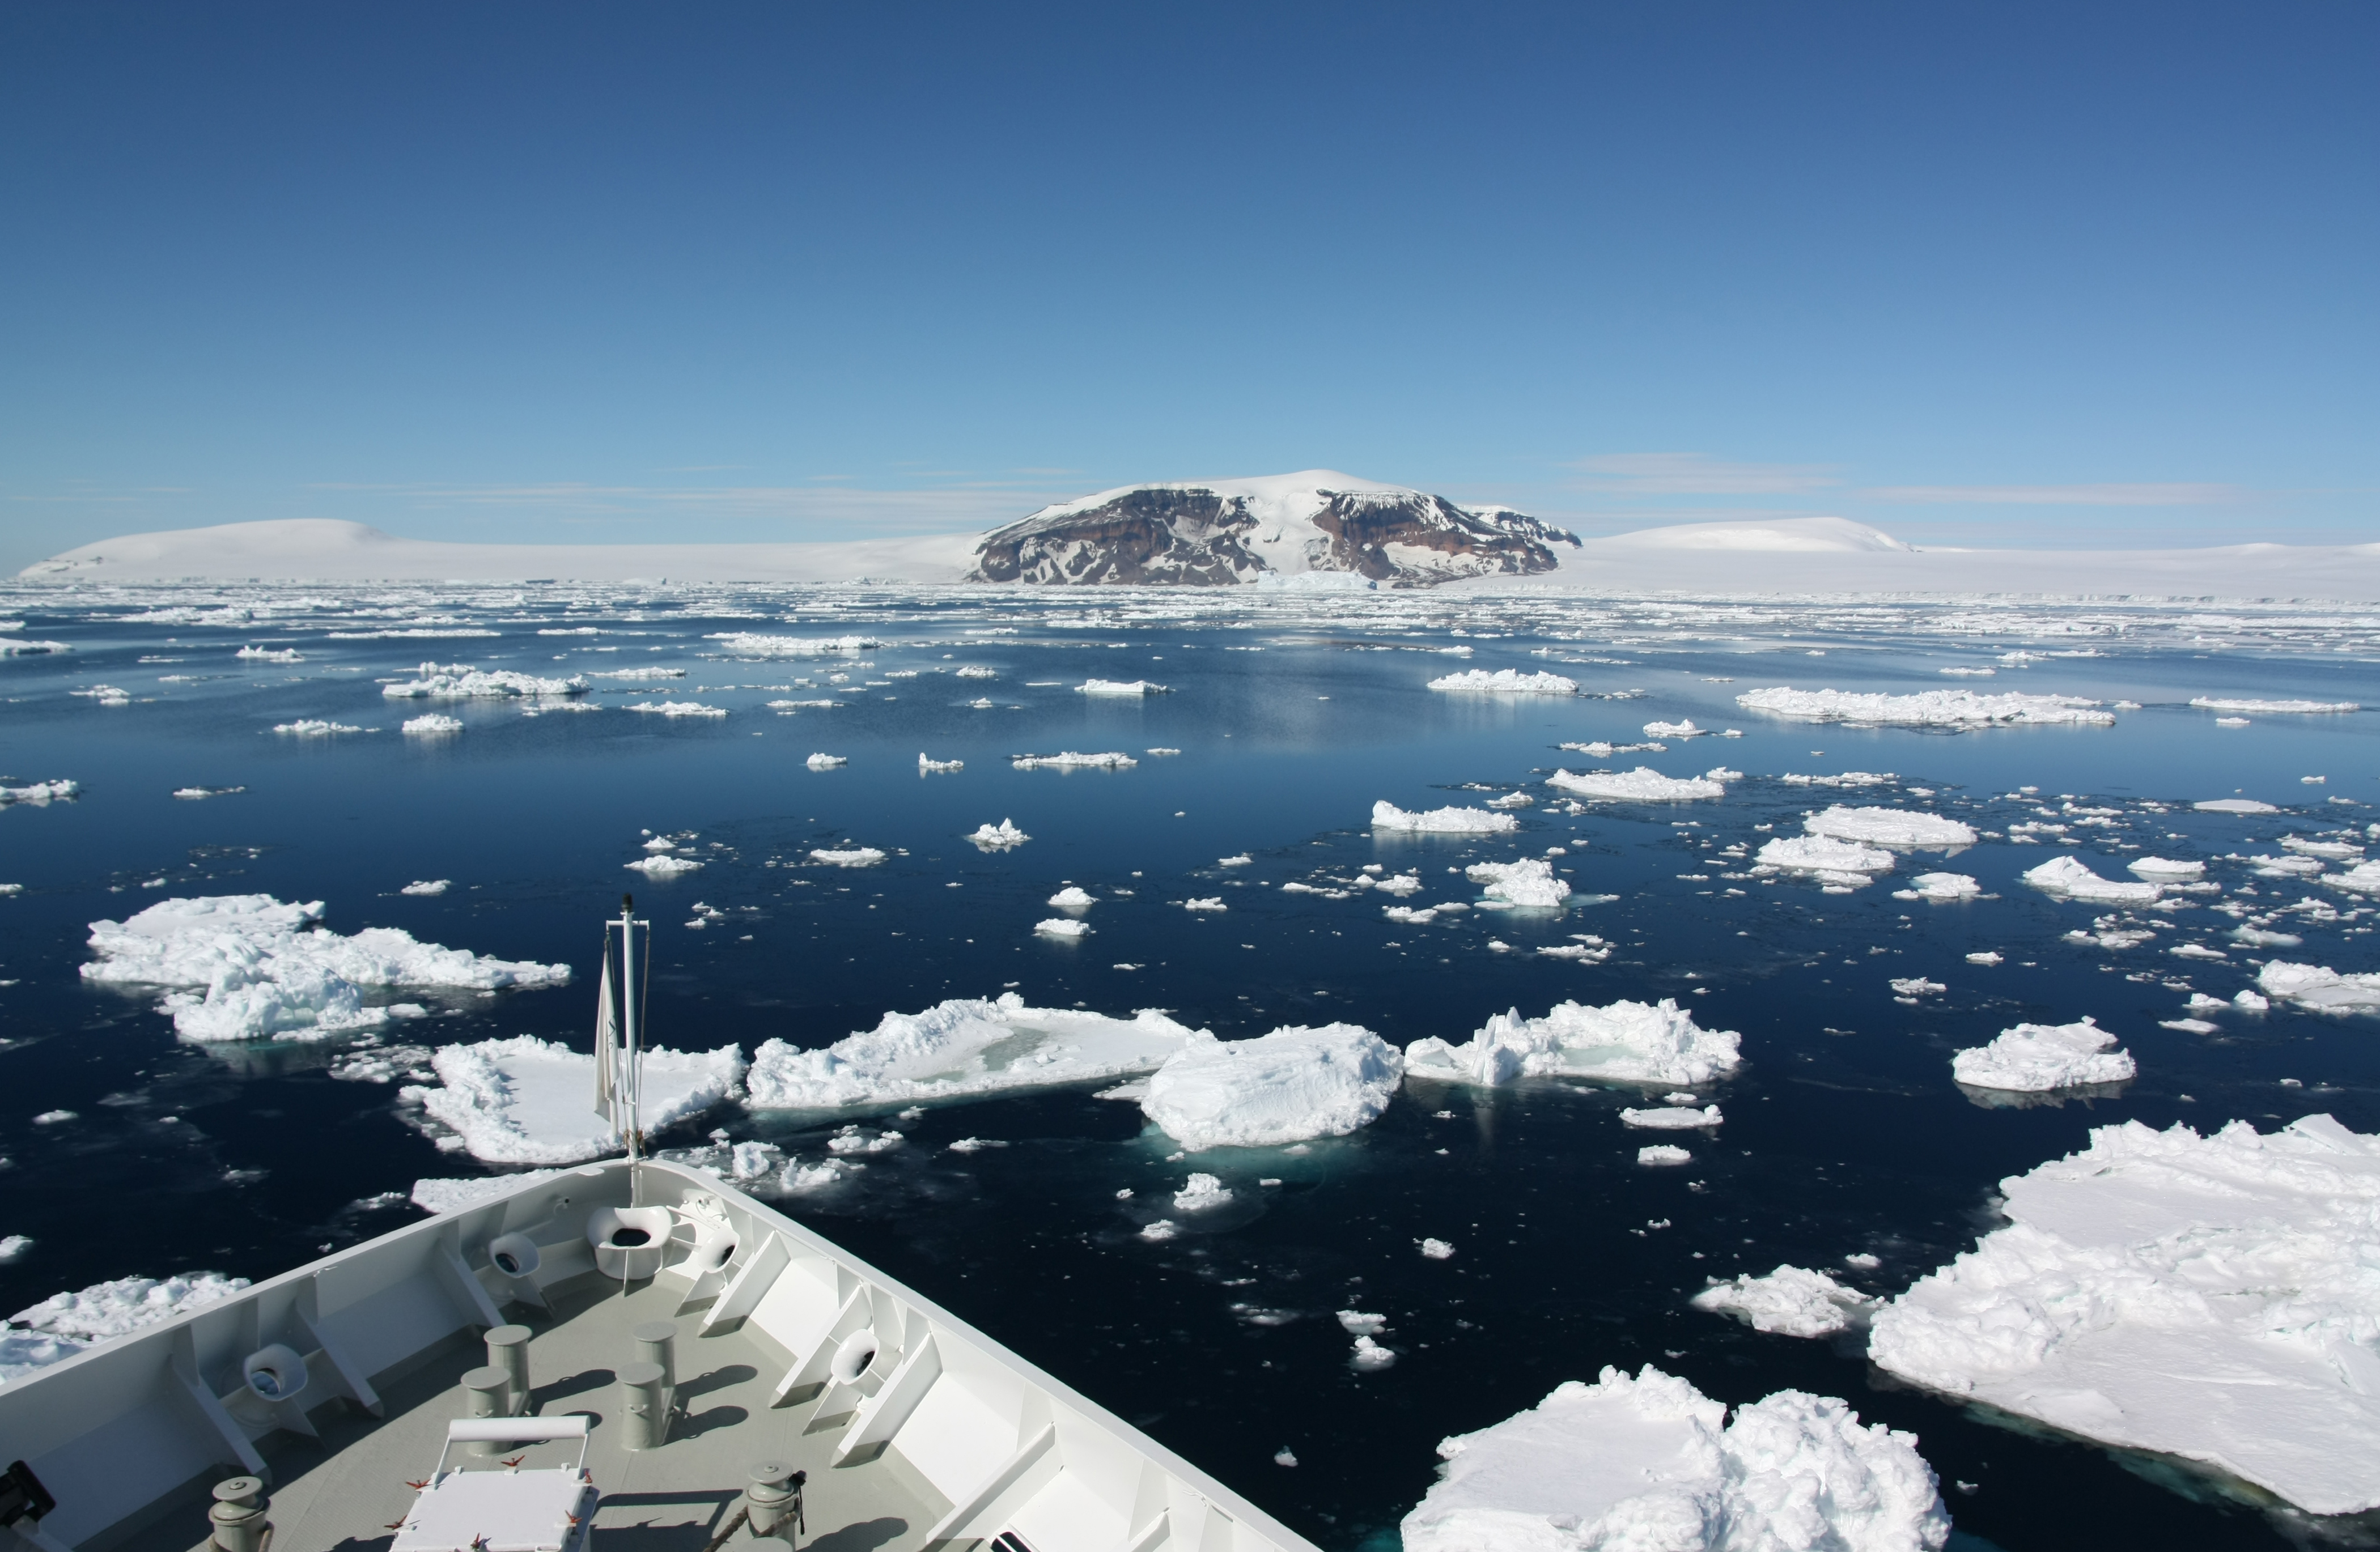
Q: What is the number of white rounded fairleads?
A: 5